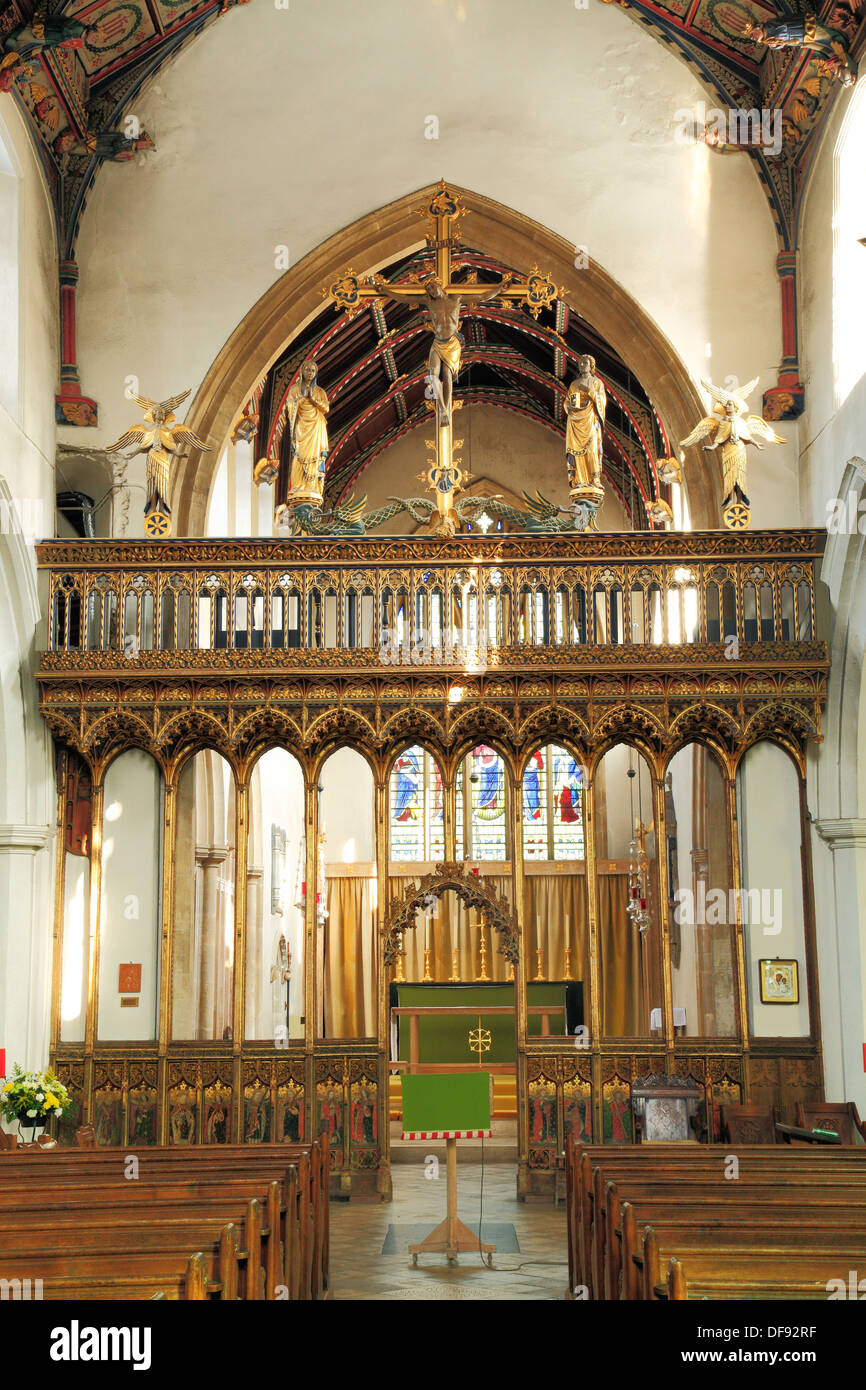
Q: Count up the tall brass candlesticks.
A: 6